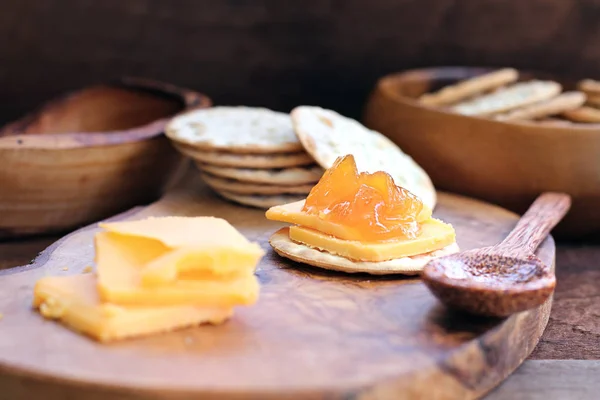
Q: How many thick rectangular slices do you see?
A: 5